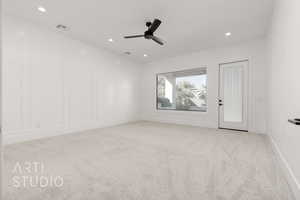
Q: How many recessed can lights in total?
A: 4